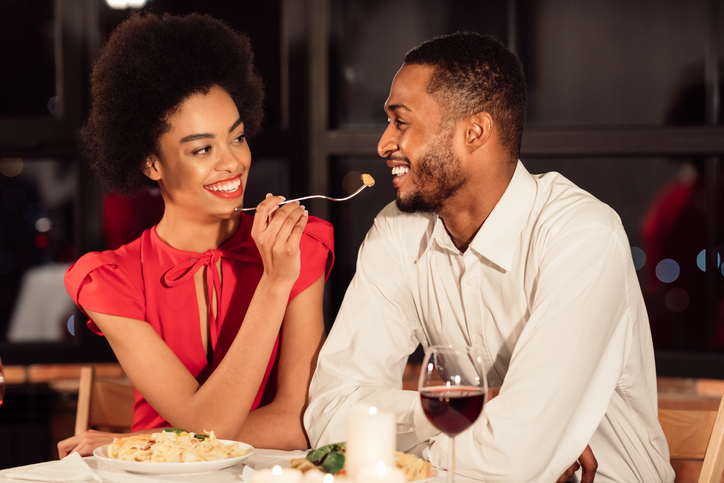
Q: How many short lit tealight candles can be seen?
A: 3